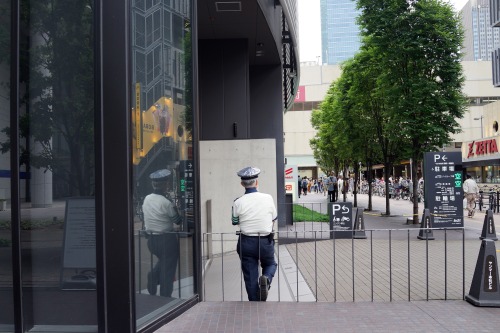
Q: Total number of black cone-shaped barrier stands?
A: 4